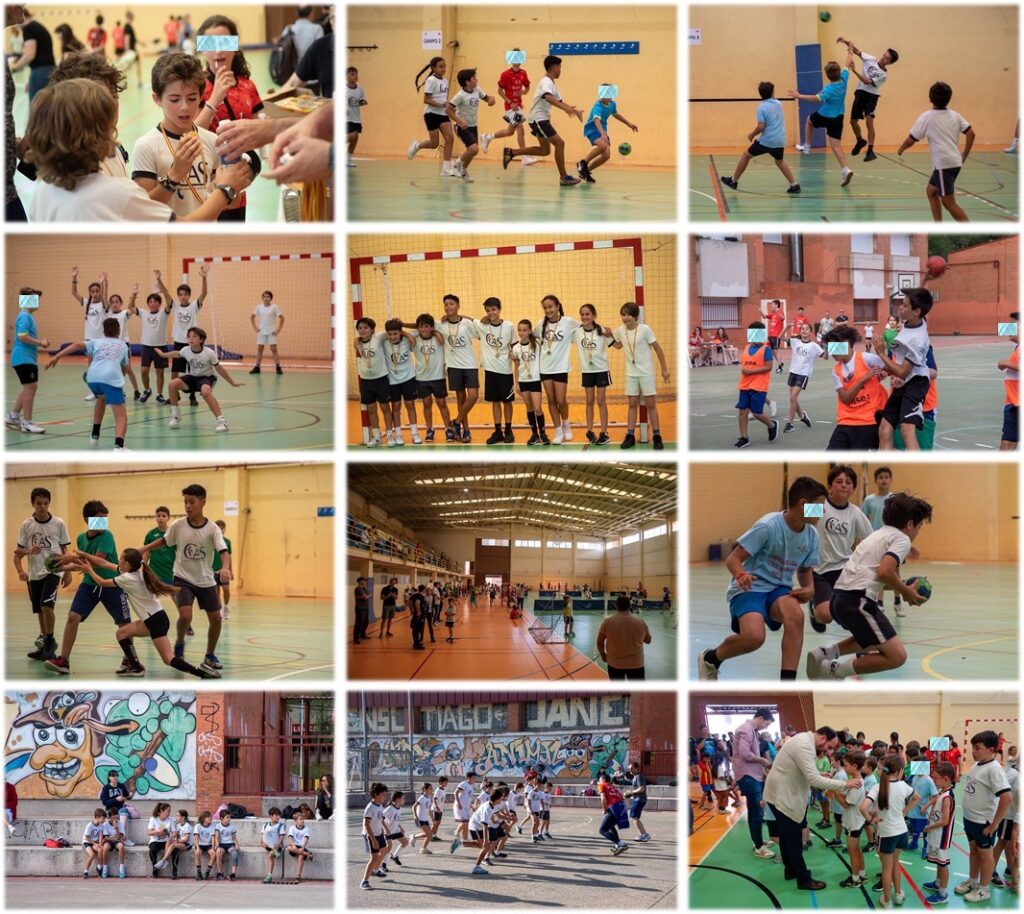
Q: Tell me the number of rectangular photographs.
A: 12